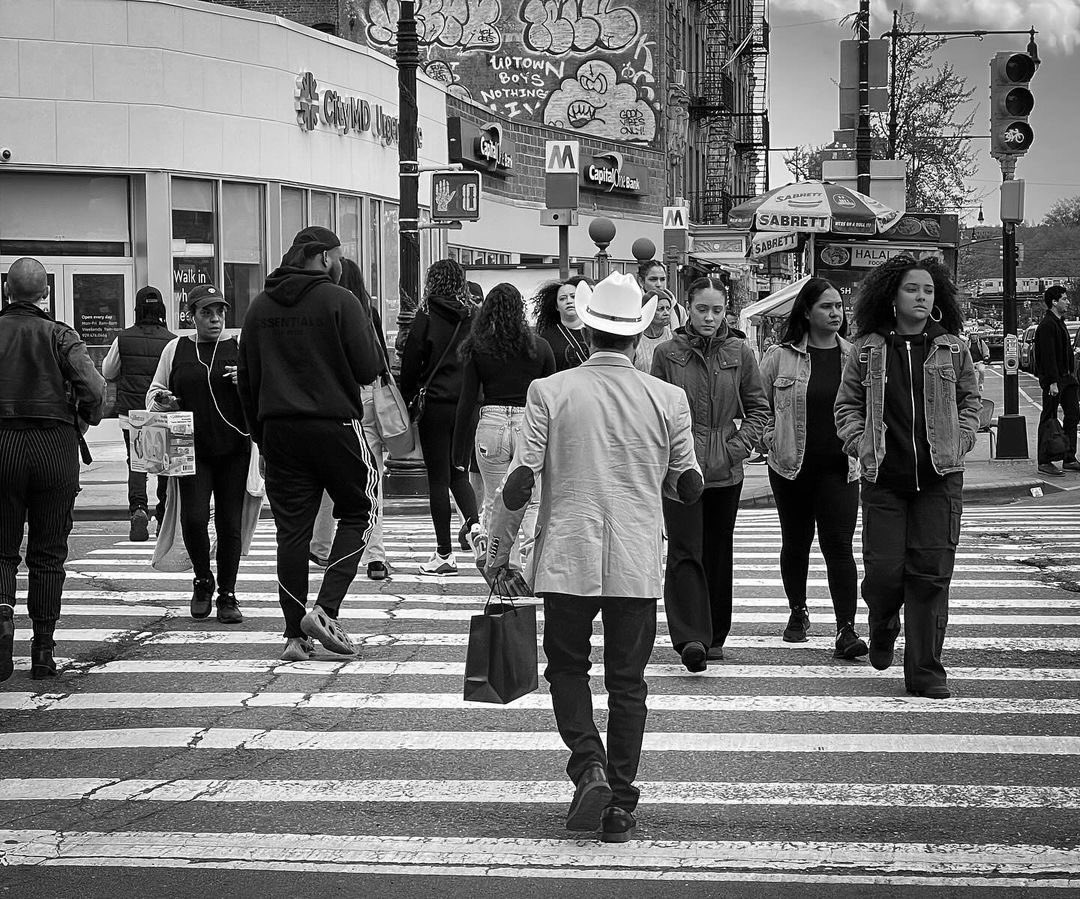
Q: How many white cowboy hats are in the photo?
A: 1